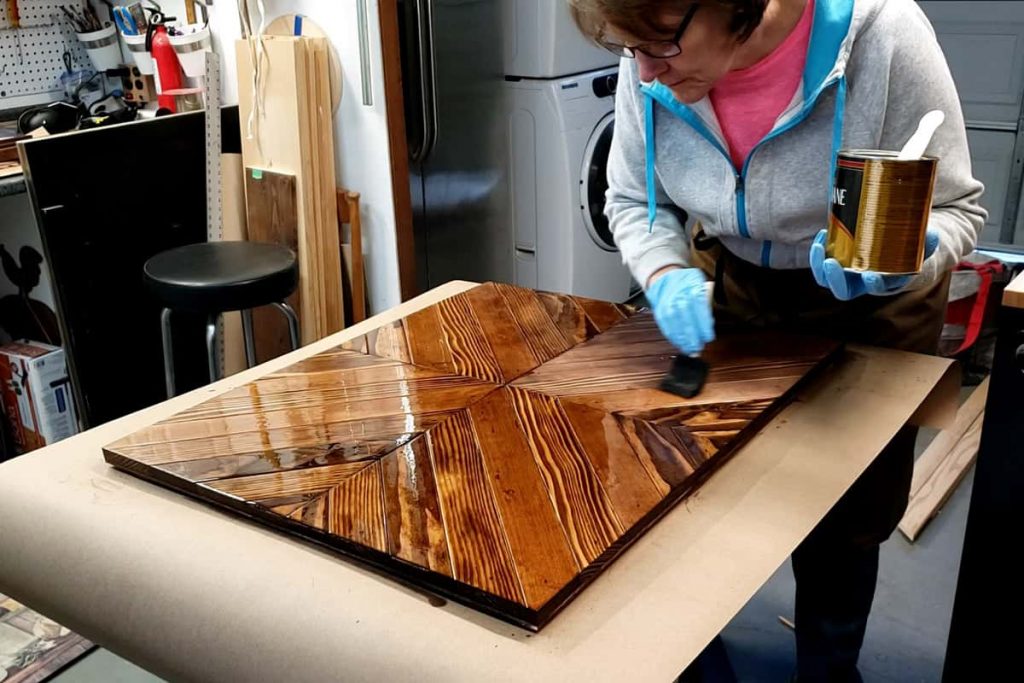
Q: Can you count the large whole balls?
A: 0